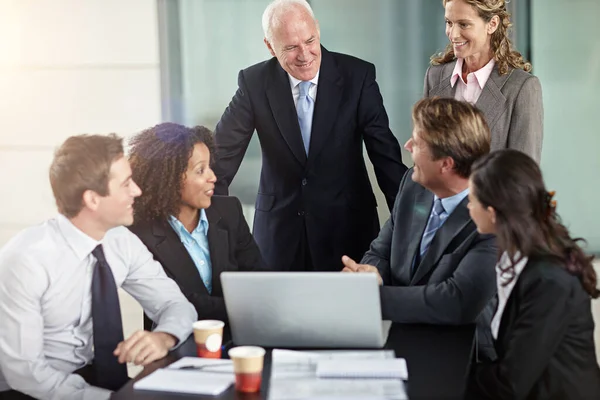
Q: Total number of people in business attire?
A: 6